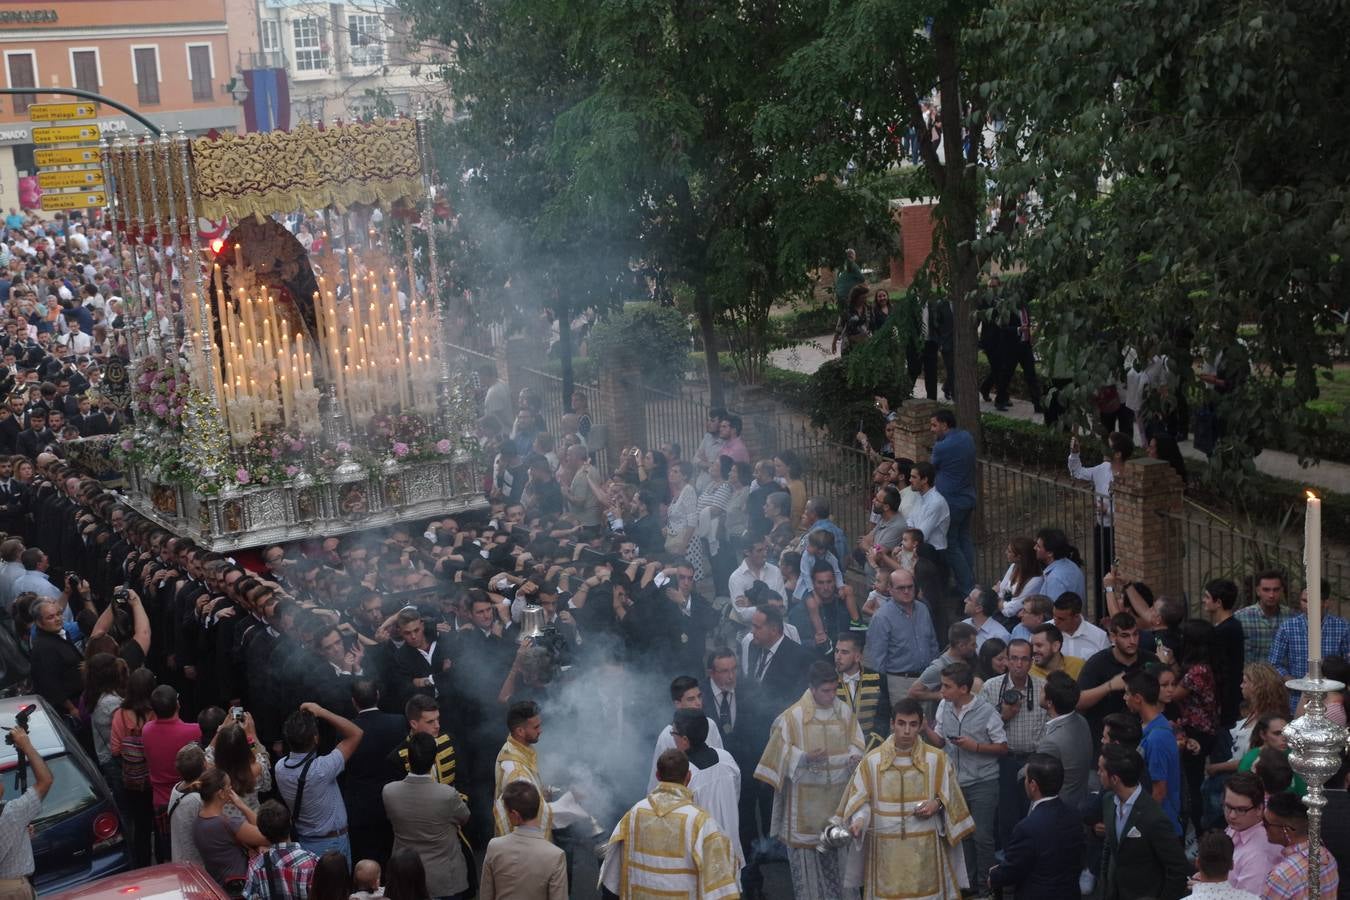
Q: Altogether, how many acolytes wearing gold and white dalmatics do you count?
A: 4